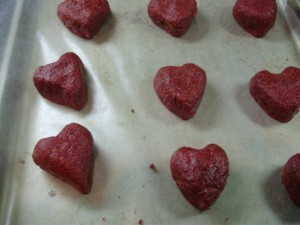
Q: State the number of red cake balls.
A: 9